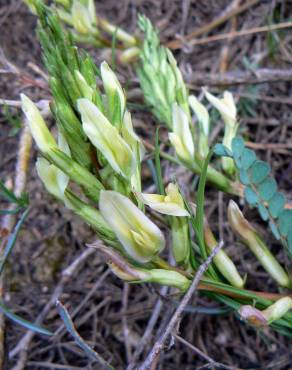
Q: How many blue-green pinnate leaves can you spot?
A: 1